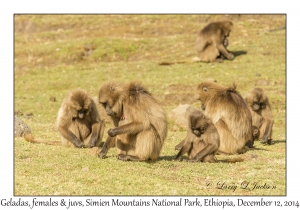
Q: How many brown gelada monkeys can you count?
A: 6